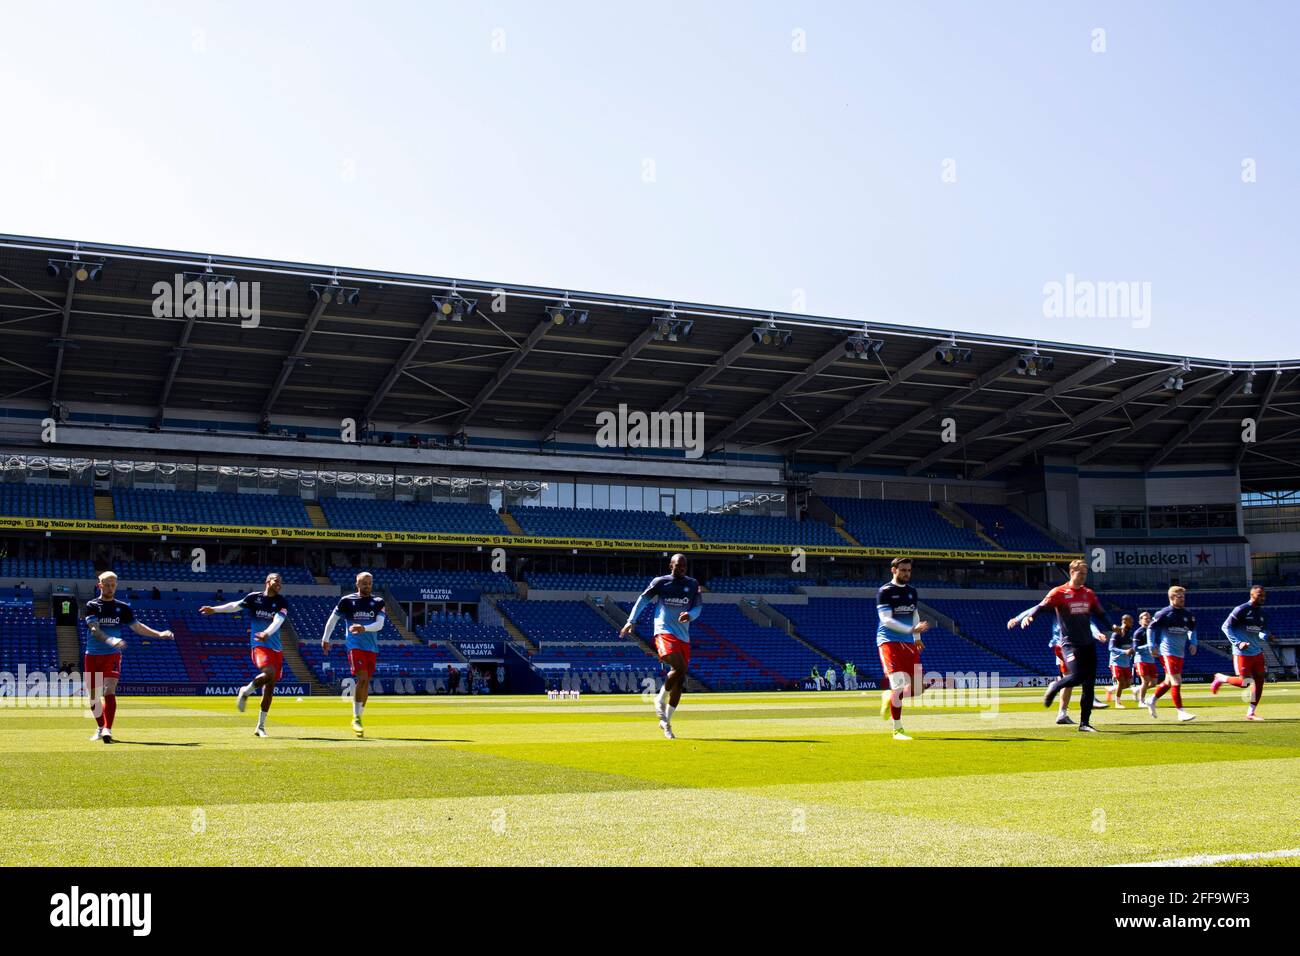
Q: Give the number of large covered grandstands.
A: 1